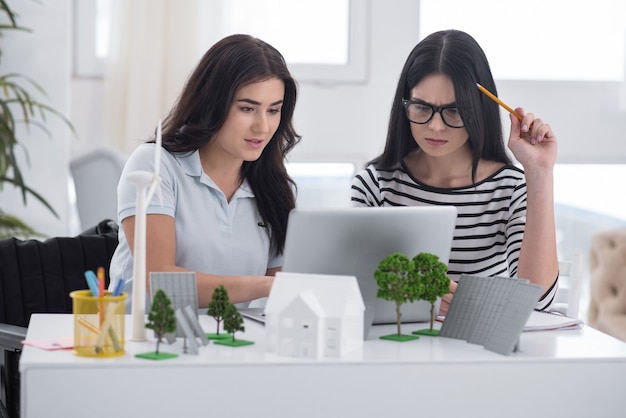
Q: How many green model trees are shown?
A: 5